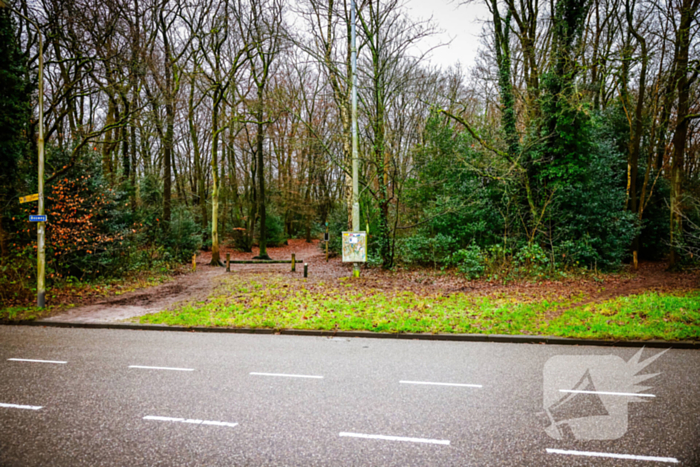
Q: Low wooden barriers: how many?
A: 1